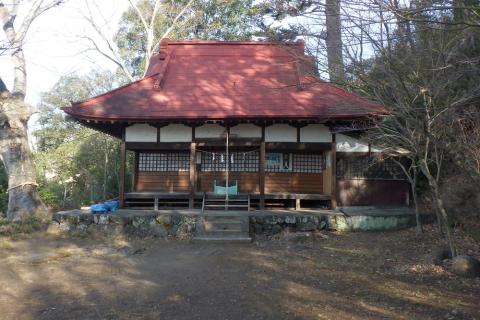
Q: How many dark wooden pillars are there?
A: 4